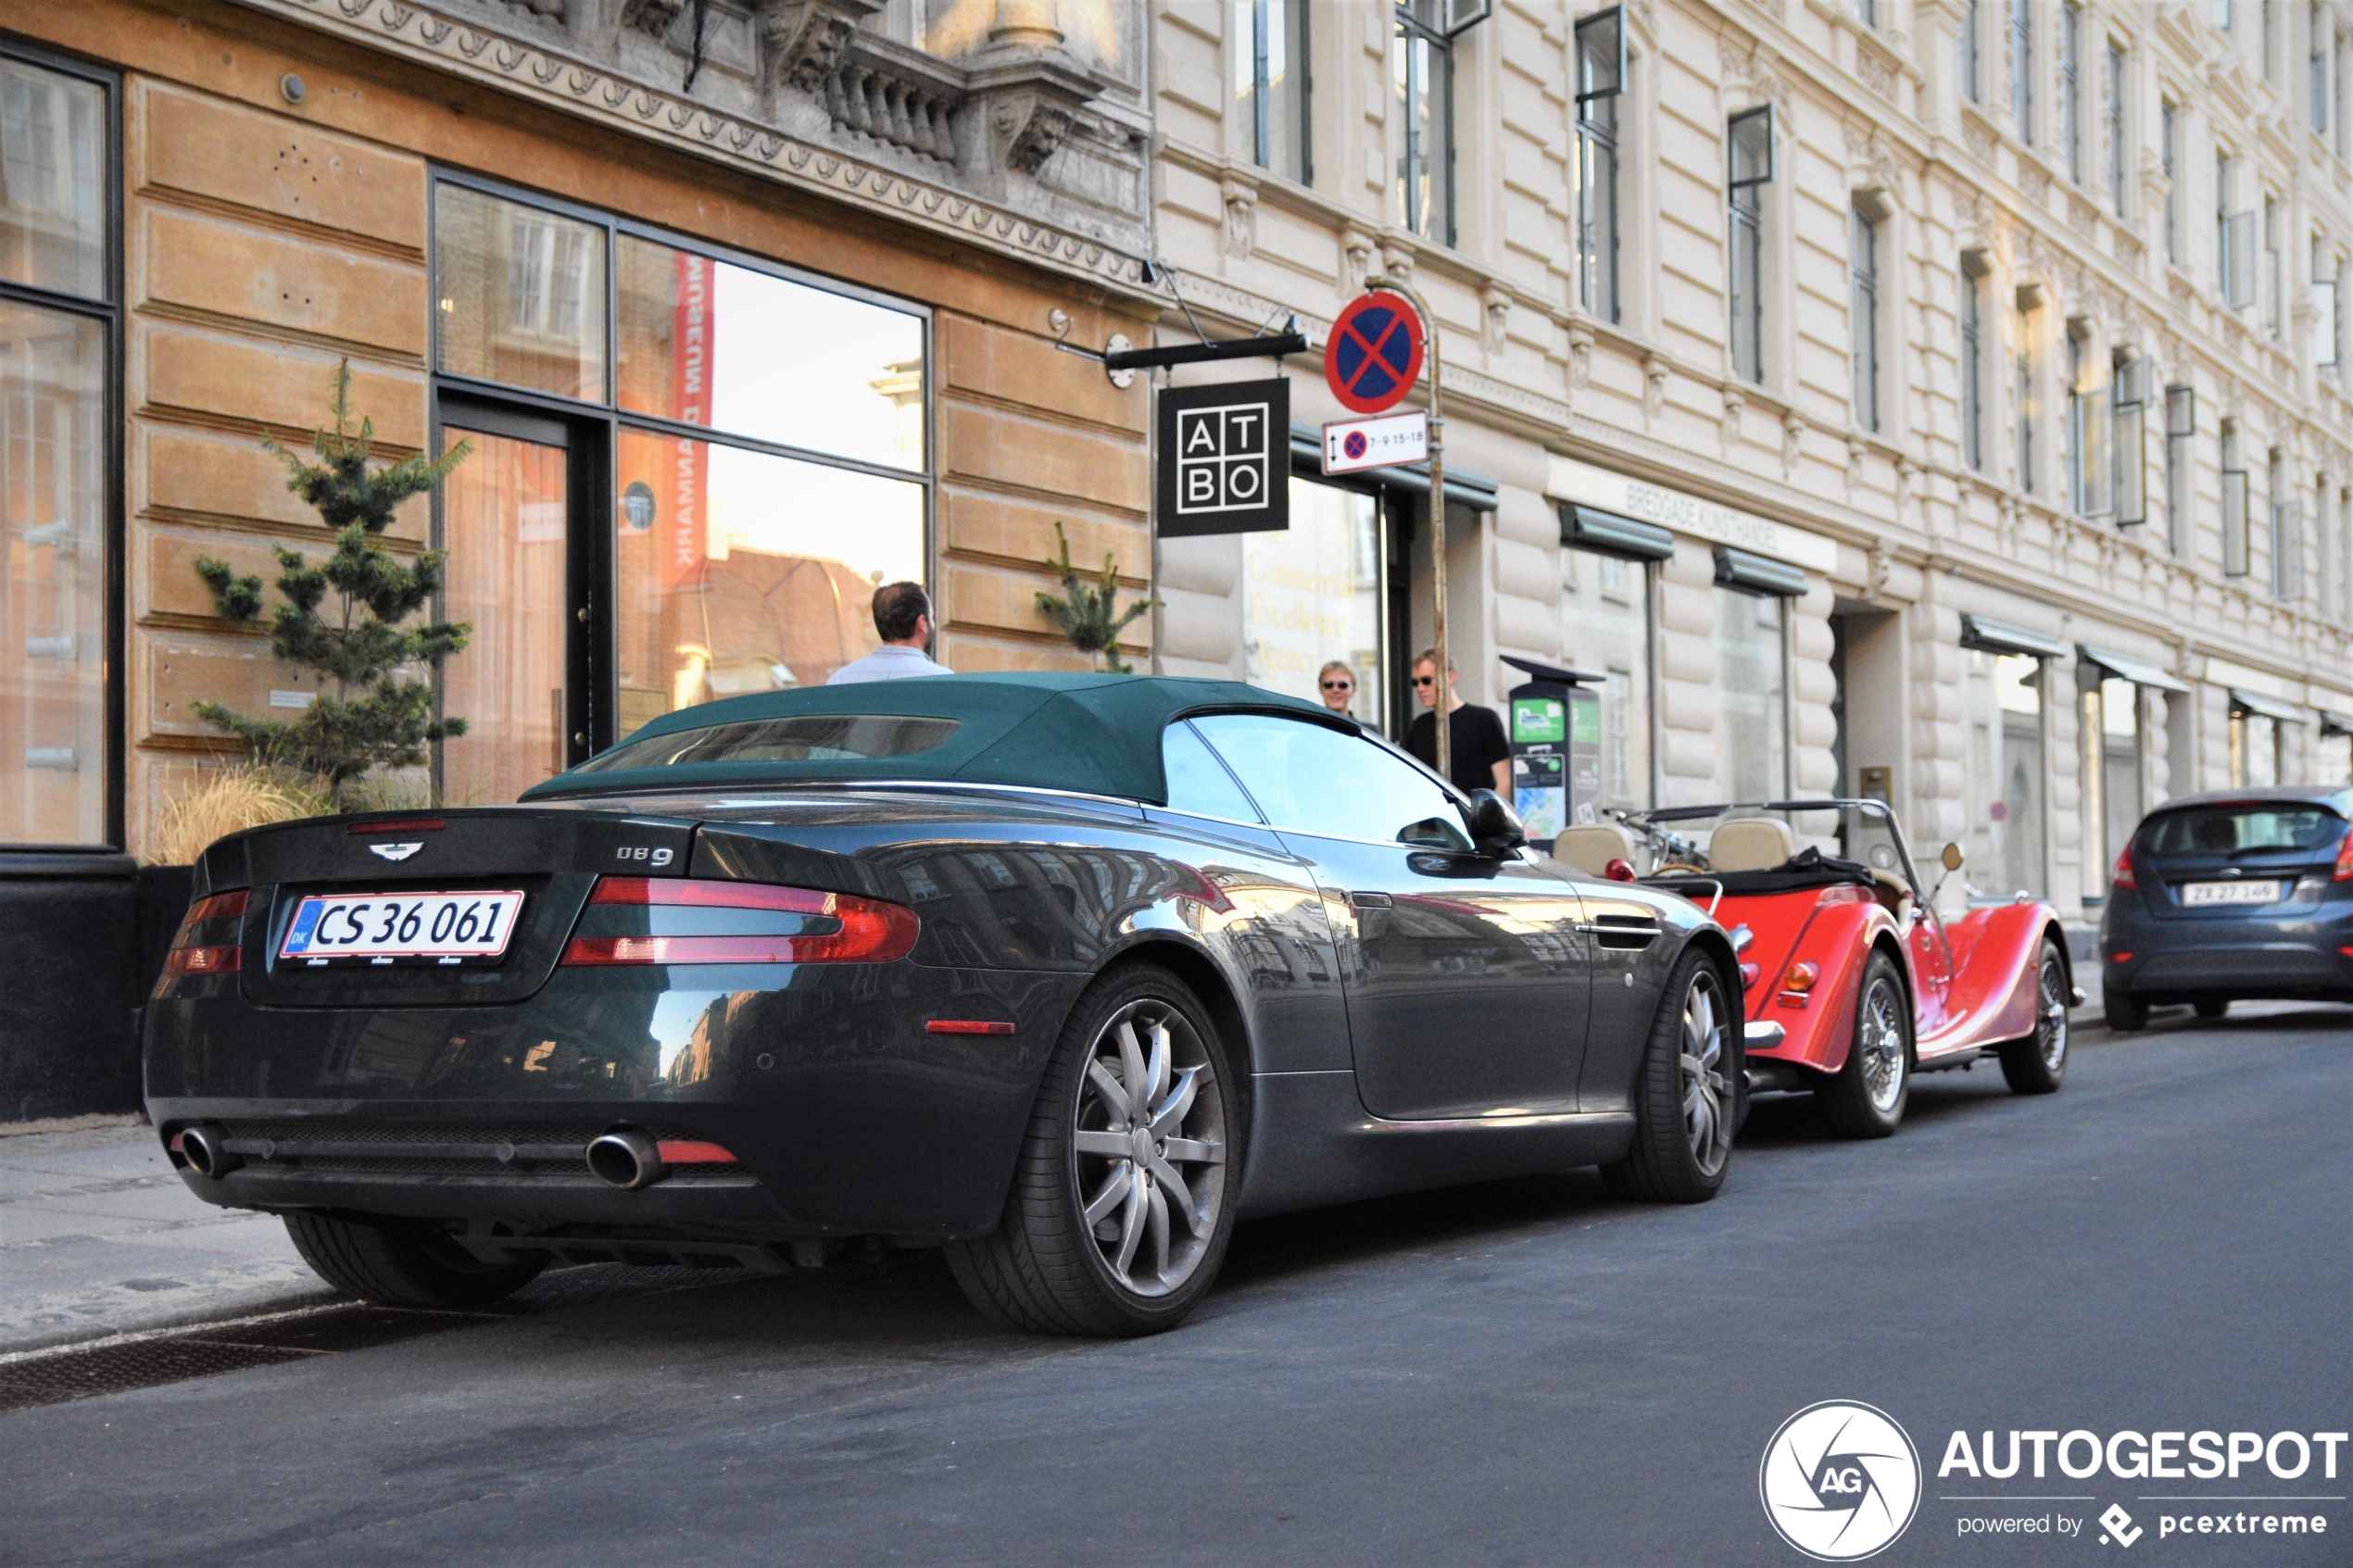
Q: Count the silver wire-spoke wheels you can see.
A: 2